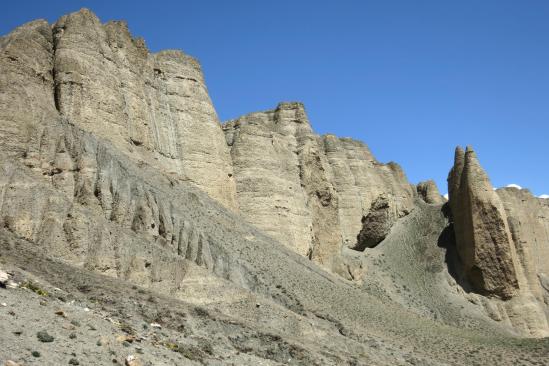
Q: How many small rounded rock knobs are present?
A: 1